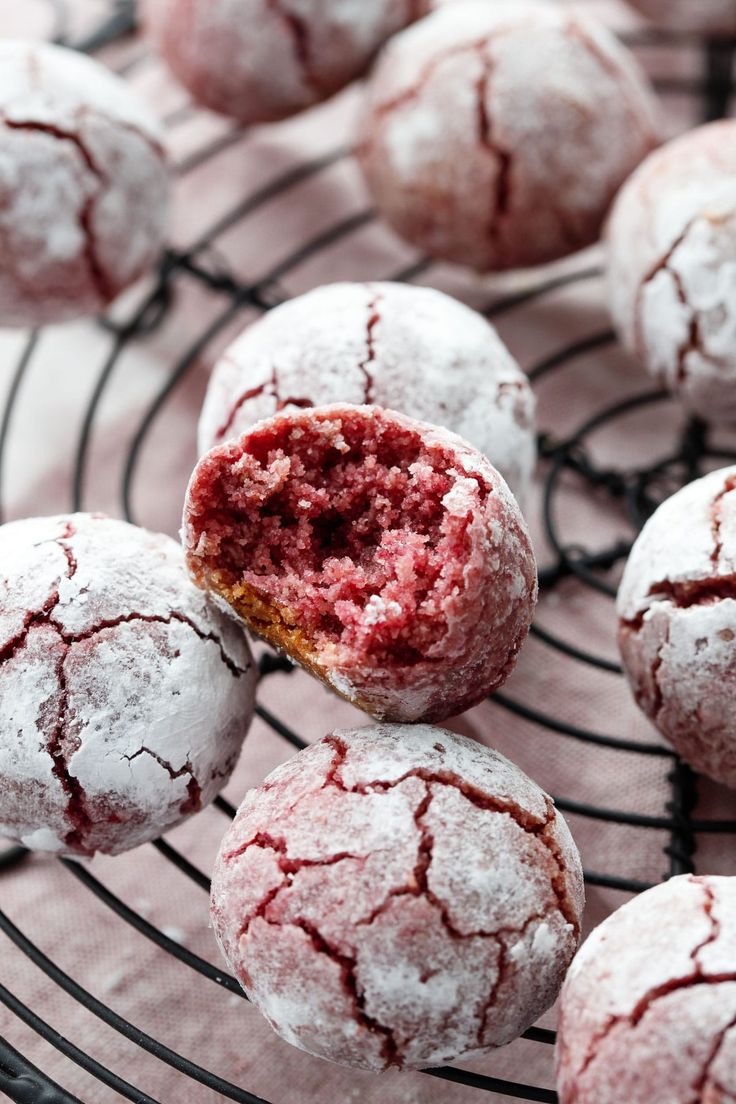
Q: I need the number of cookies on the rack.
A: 11